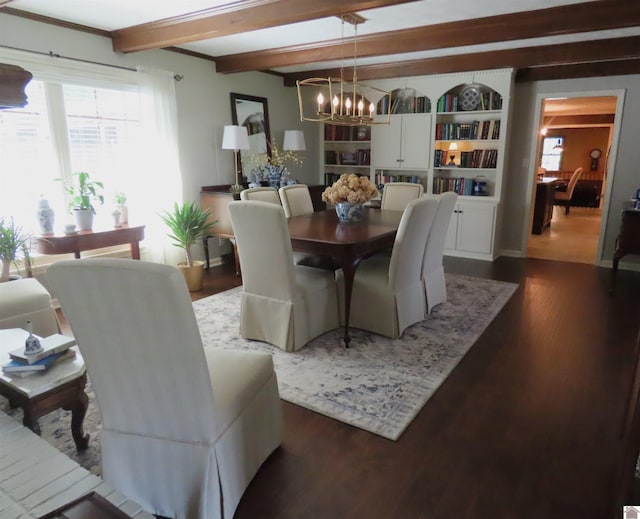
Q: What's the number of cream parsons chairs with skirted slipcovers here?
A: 7